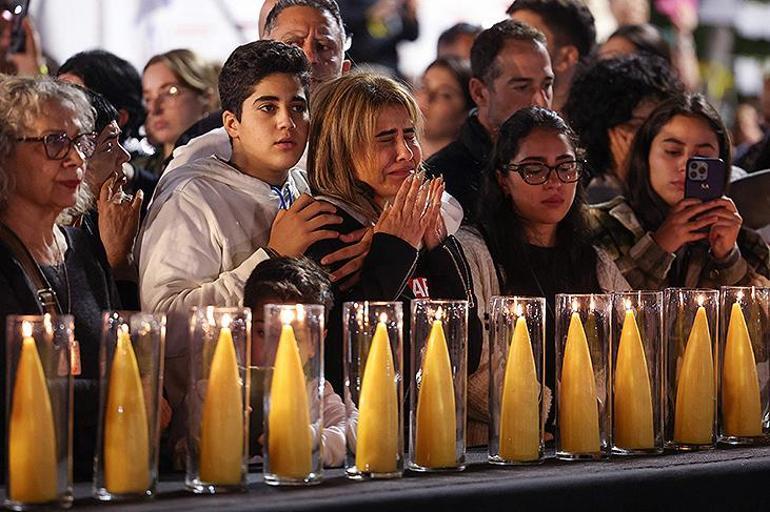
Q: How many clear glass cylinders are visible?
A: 11